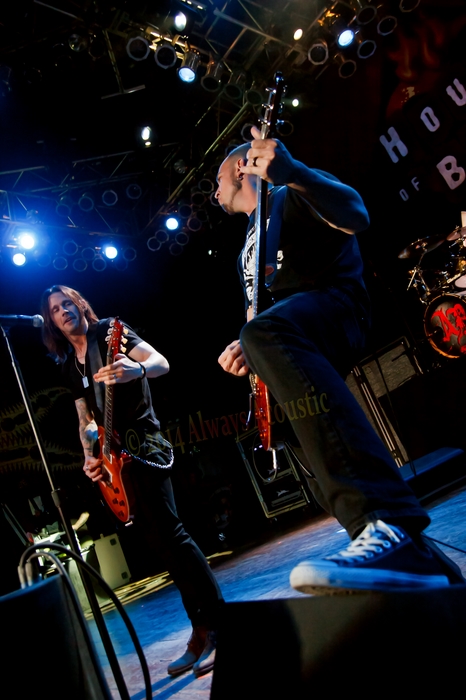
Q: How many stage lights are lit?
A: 10